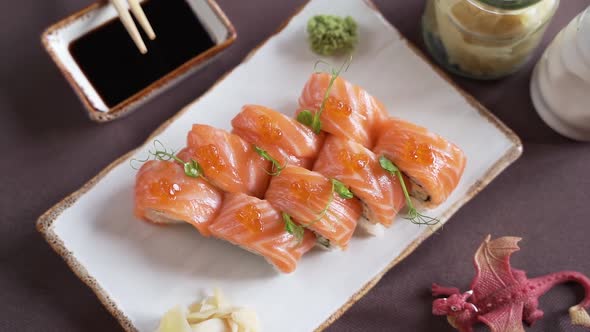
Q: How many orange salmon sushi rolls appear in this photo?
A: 8